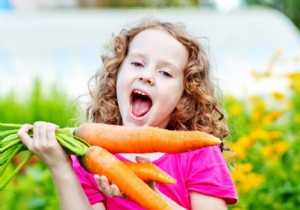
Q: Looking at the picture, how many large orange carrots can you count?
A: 3